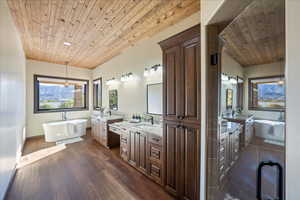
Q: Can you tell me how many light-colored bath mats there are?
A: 1